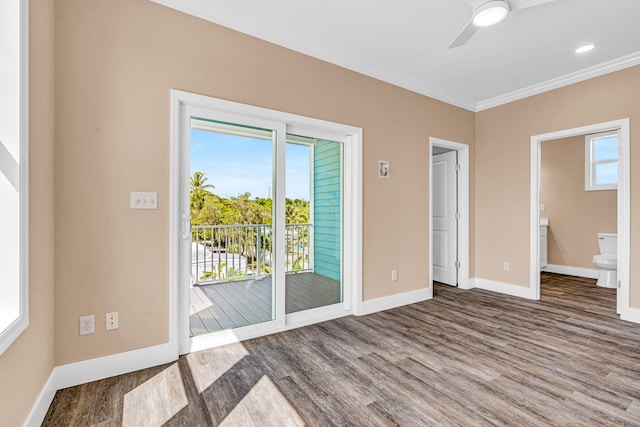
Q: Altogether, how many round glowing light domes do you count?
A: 2